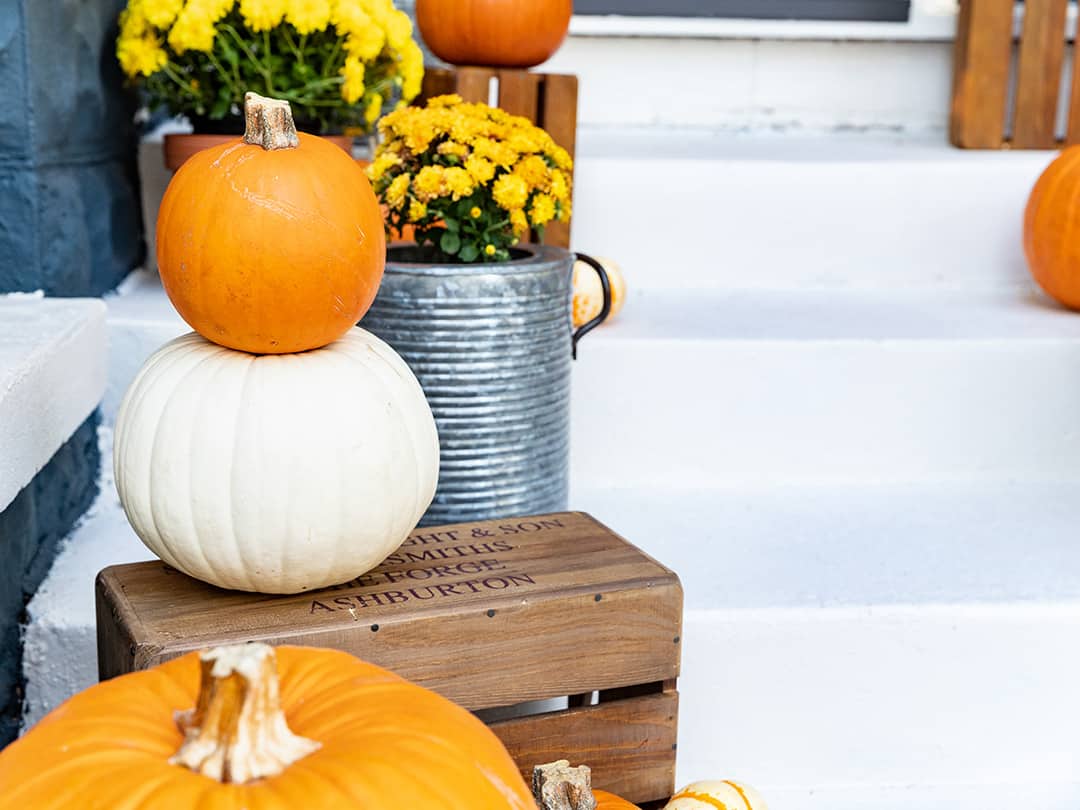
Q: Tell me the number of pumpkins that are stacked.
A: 2